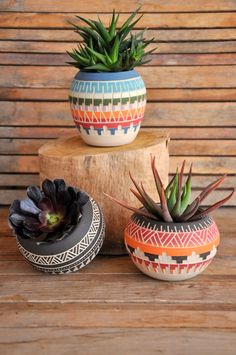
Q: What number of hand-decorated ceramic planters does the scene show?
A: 3